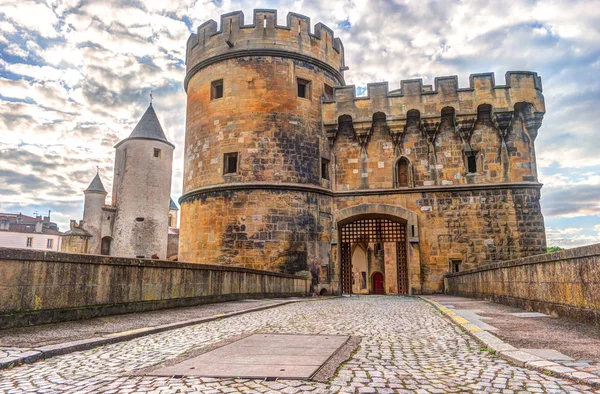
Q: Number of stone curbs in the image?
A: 2